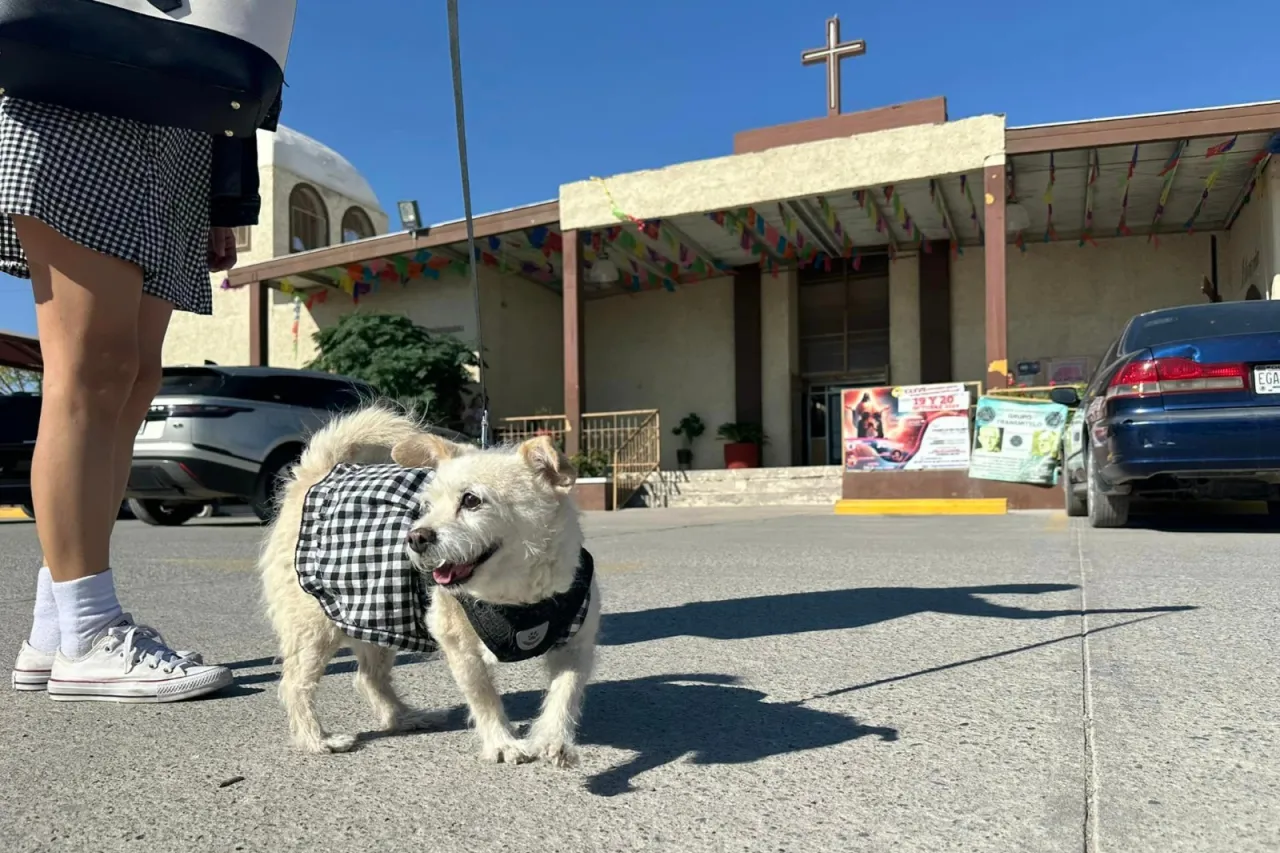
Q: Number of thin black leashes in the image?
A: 1